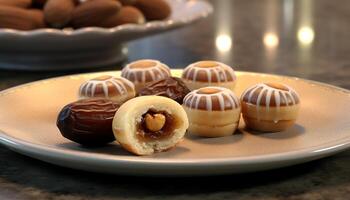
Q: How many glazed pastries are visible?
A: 5